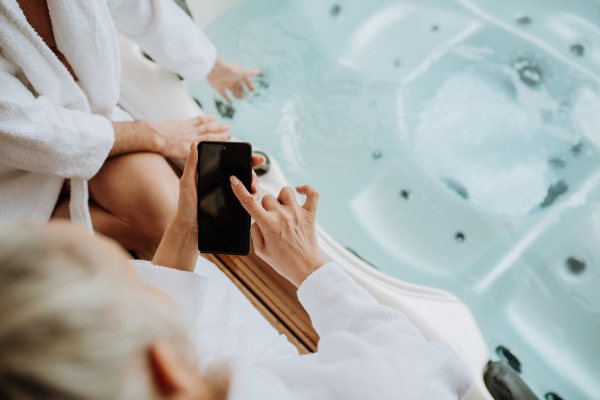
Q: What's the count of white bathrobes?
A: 2